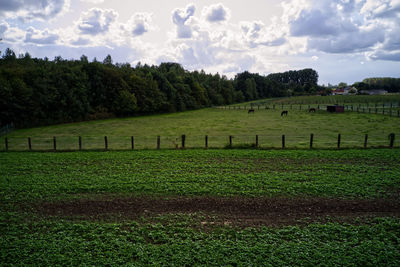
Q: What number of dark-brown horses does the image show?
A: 3